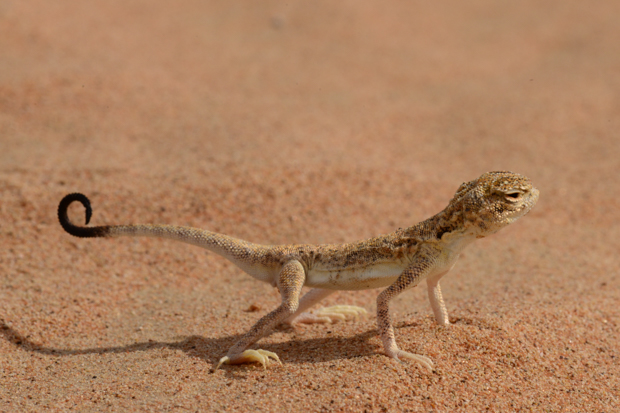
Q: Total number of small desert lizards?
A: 1